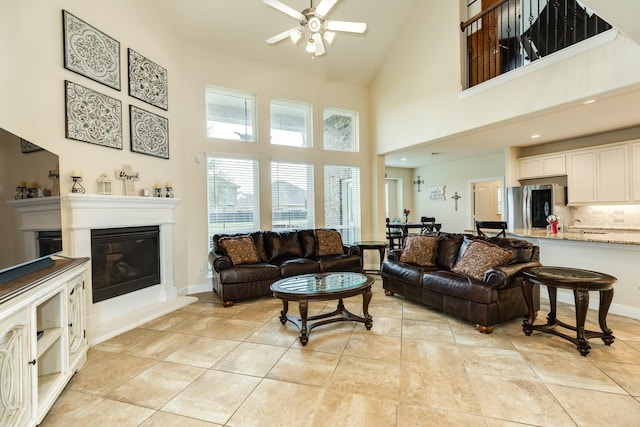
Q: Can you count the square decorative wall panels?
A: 4